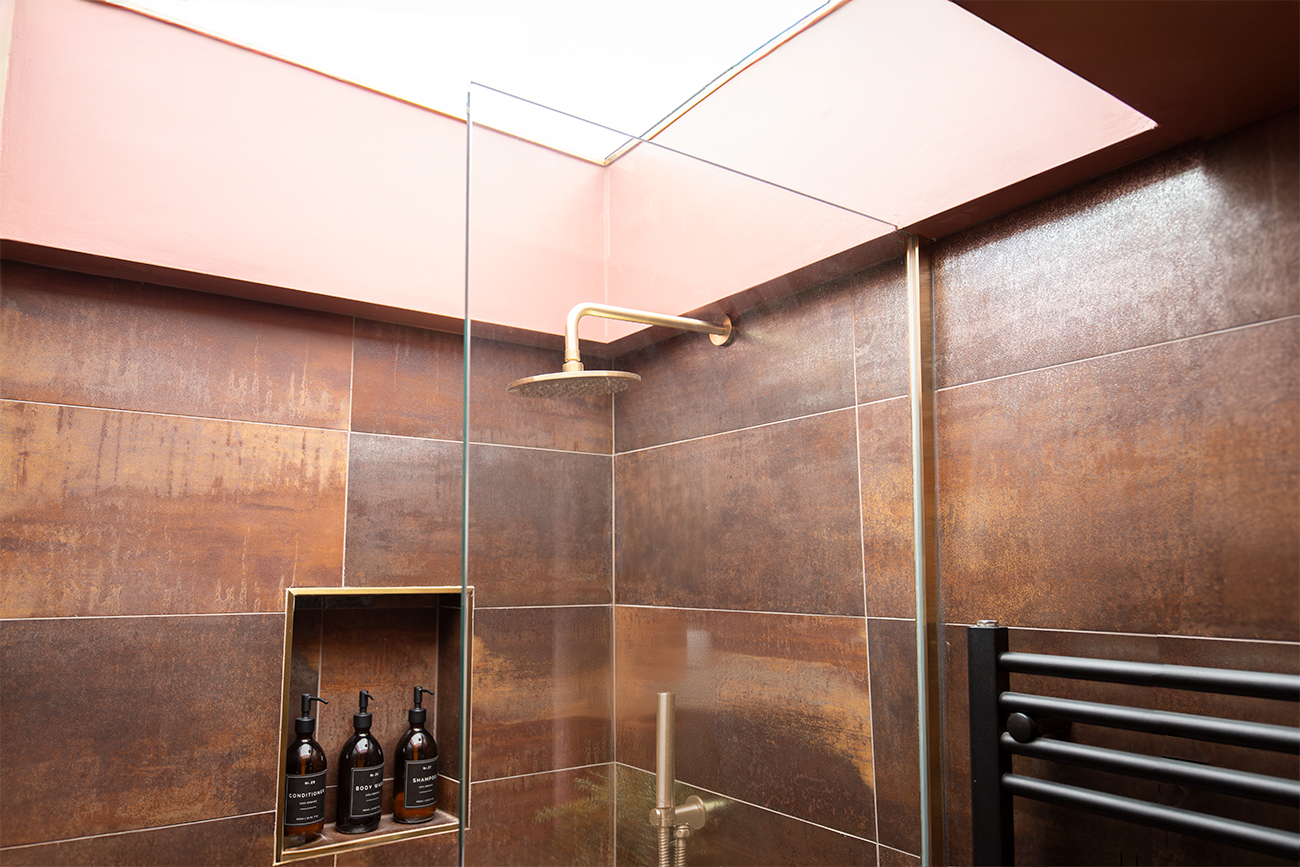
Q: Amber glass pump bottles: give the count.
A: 3